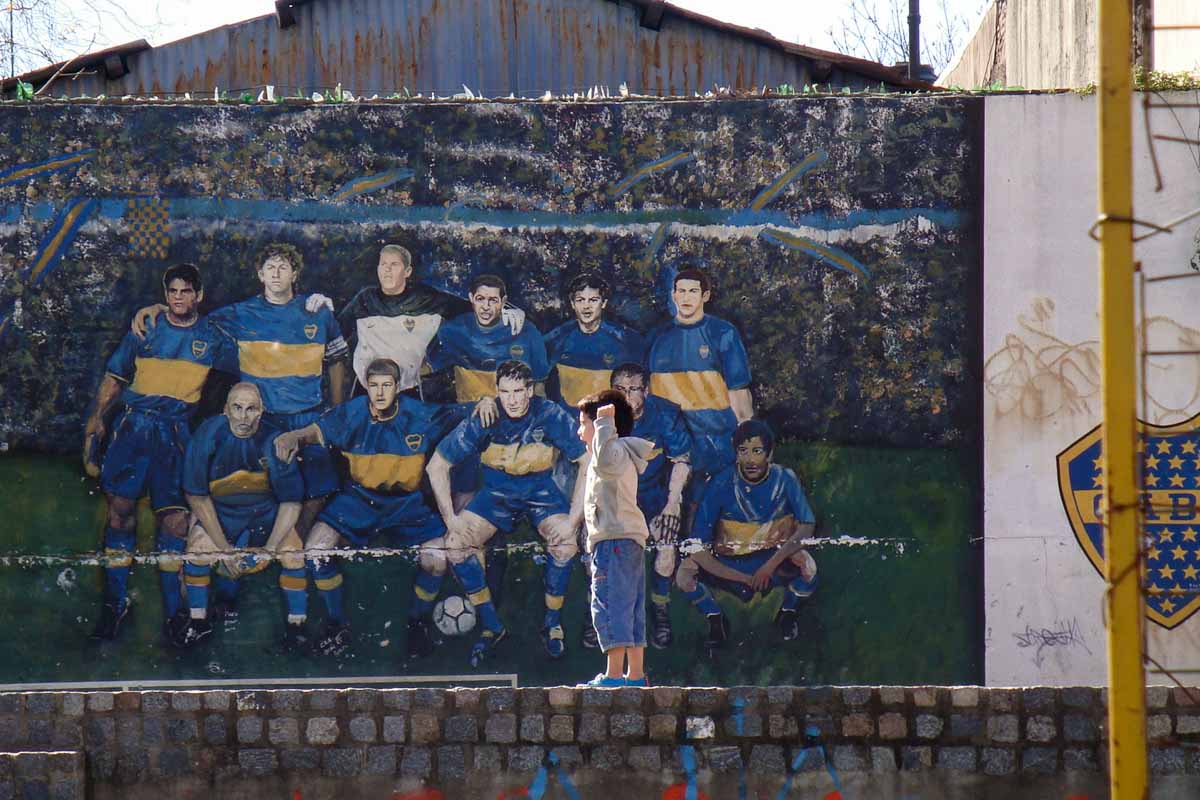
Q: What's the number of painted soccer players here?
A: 11